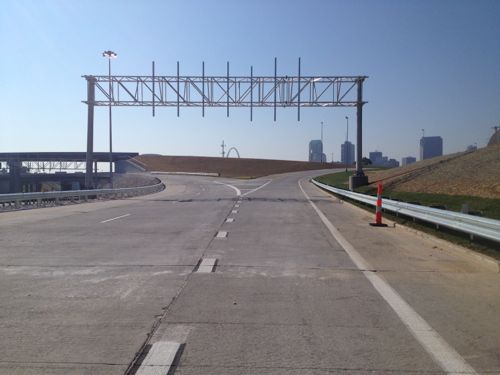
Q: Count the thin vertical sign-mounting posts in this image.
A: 7